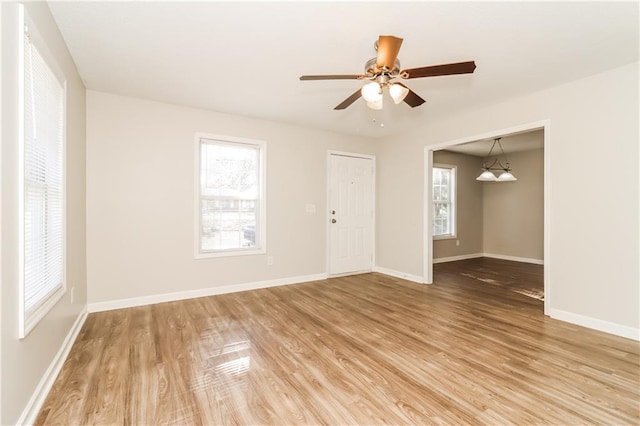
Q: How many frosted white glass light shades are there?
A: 5